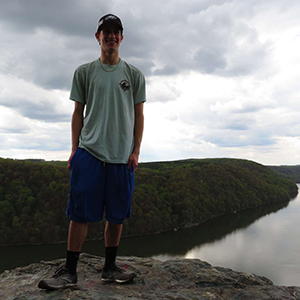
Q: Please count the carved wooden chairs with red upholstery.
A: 0